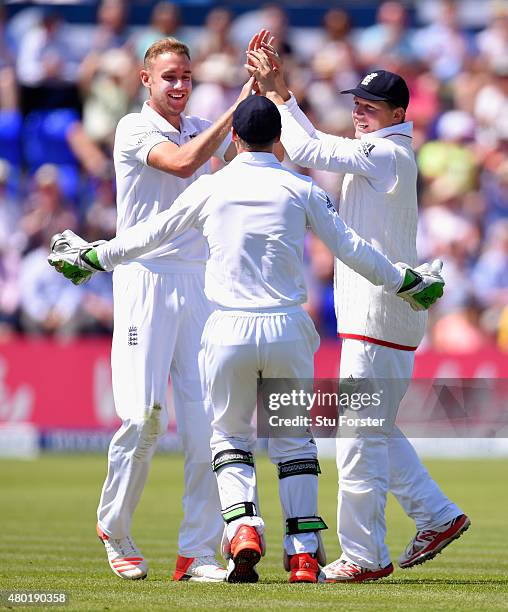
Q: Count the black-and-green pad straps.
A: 4